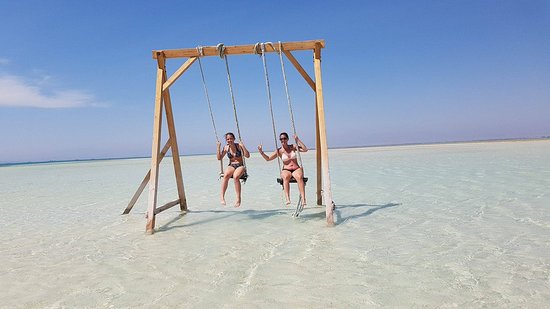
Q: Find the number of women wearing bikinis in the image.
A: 2